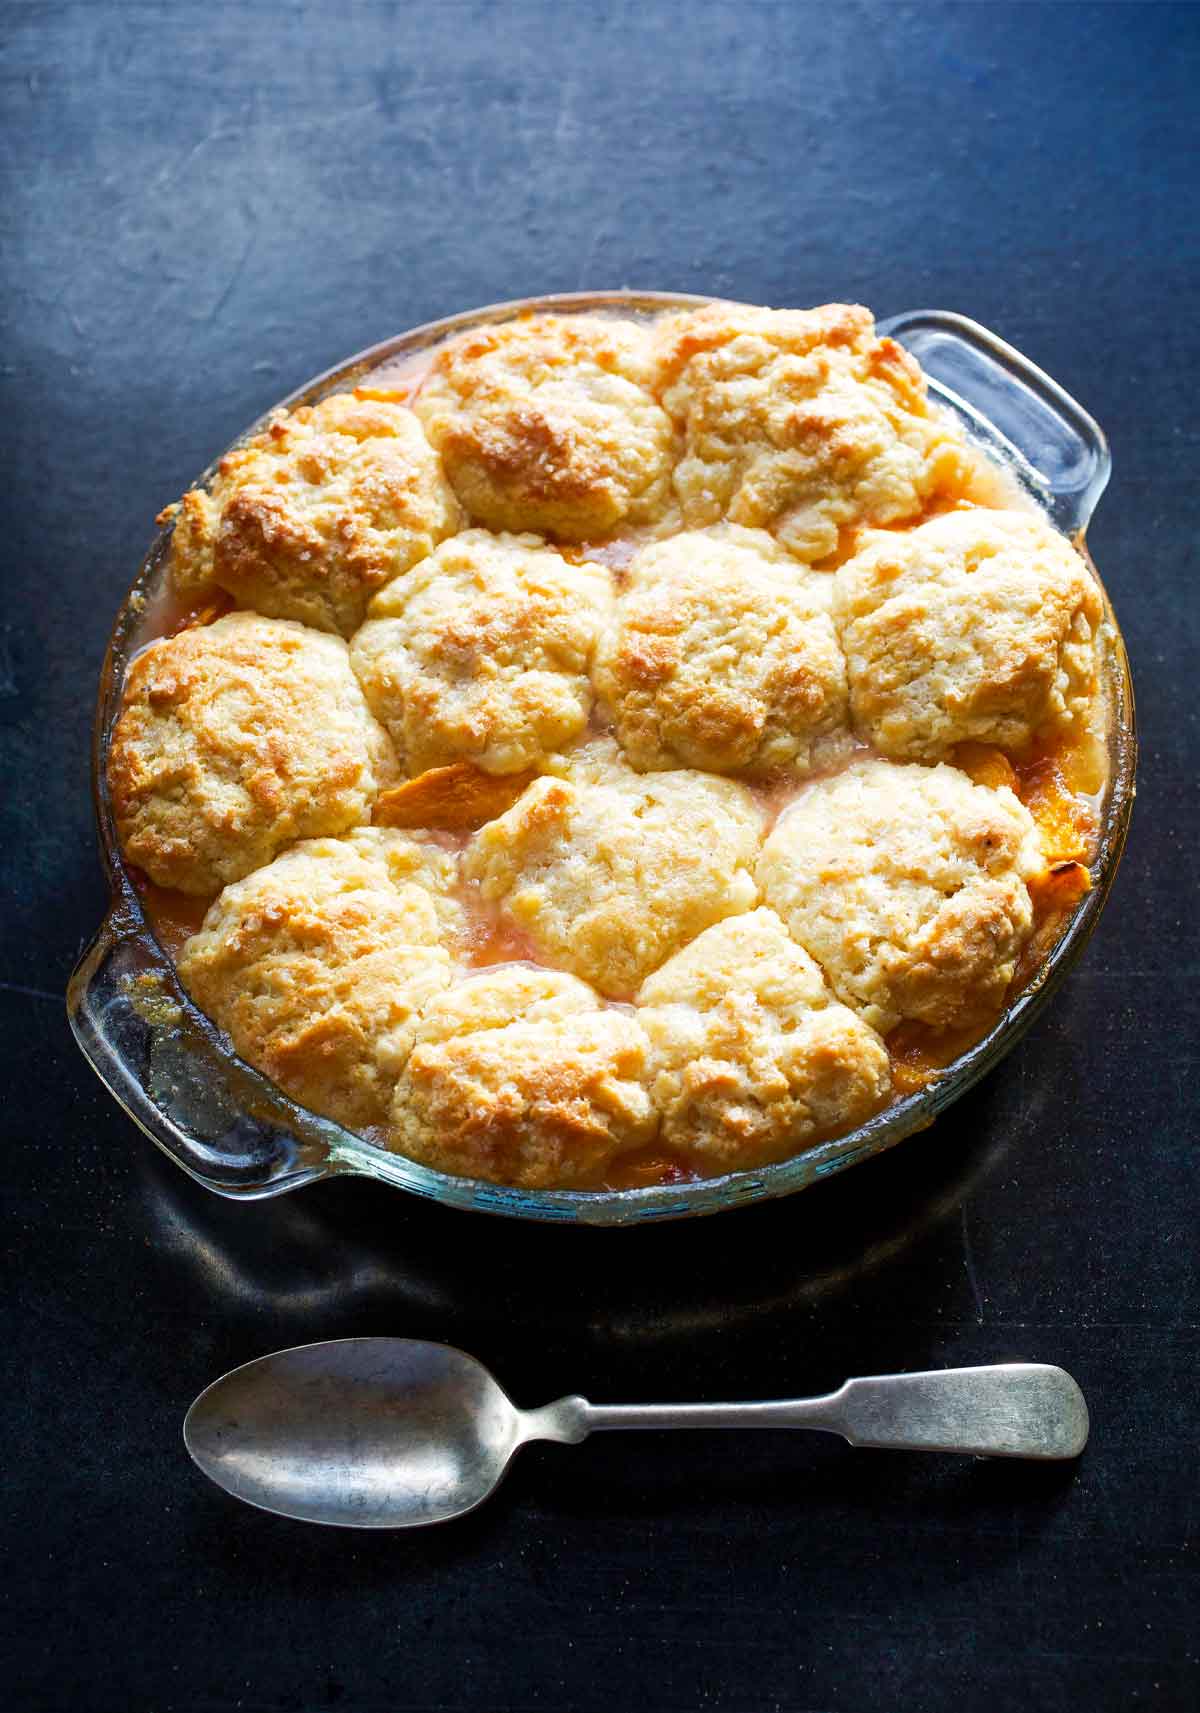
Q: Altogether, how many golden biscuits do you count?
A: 12